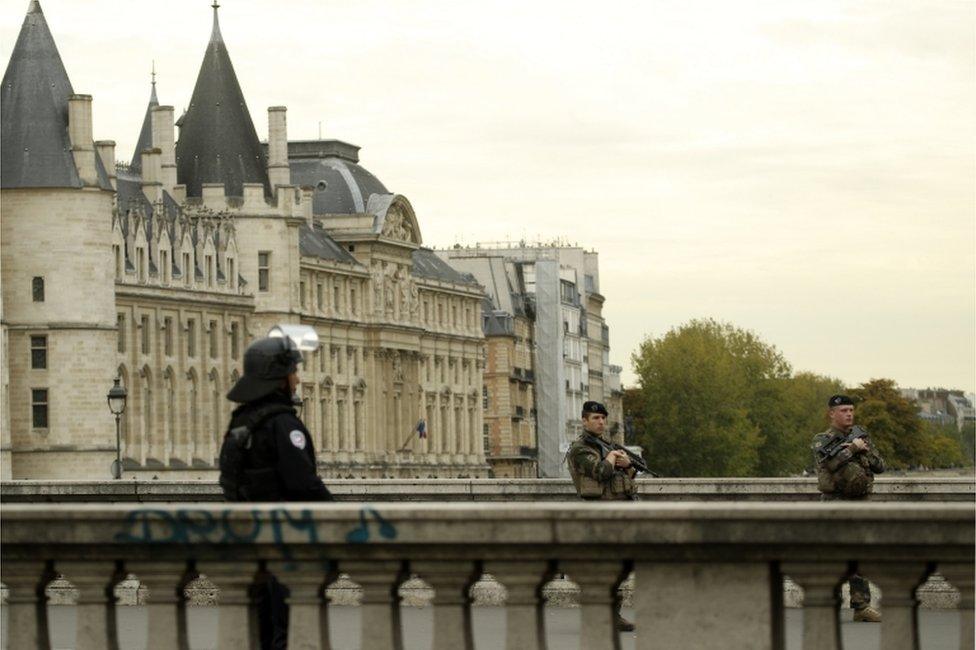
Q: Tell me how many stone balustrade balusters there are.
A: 12